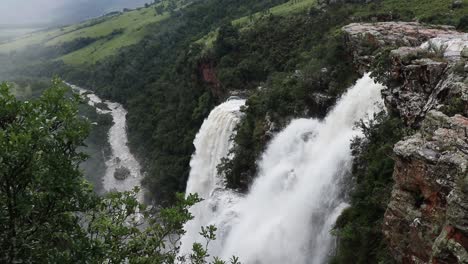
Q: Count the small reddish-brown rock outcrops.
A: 1